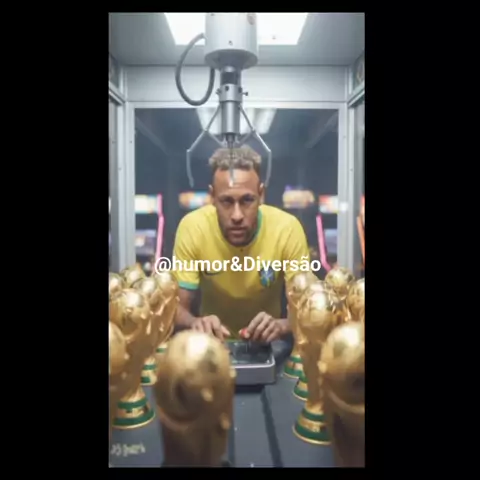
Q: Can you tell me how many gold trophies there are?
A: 13